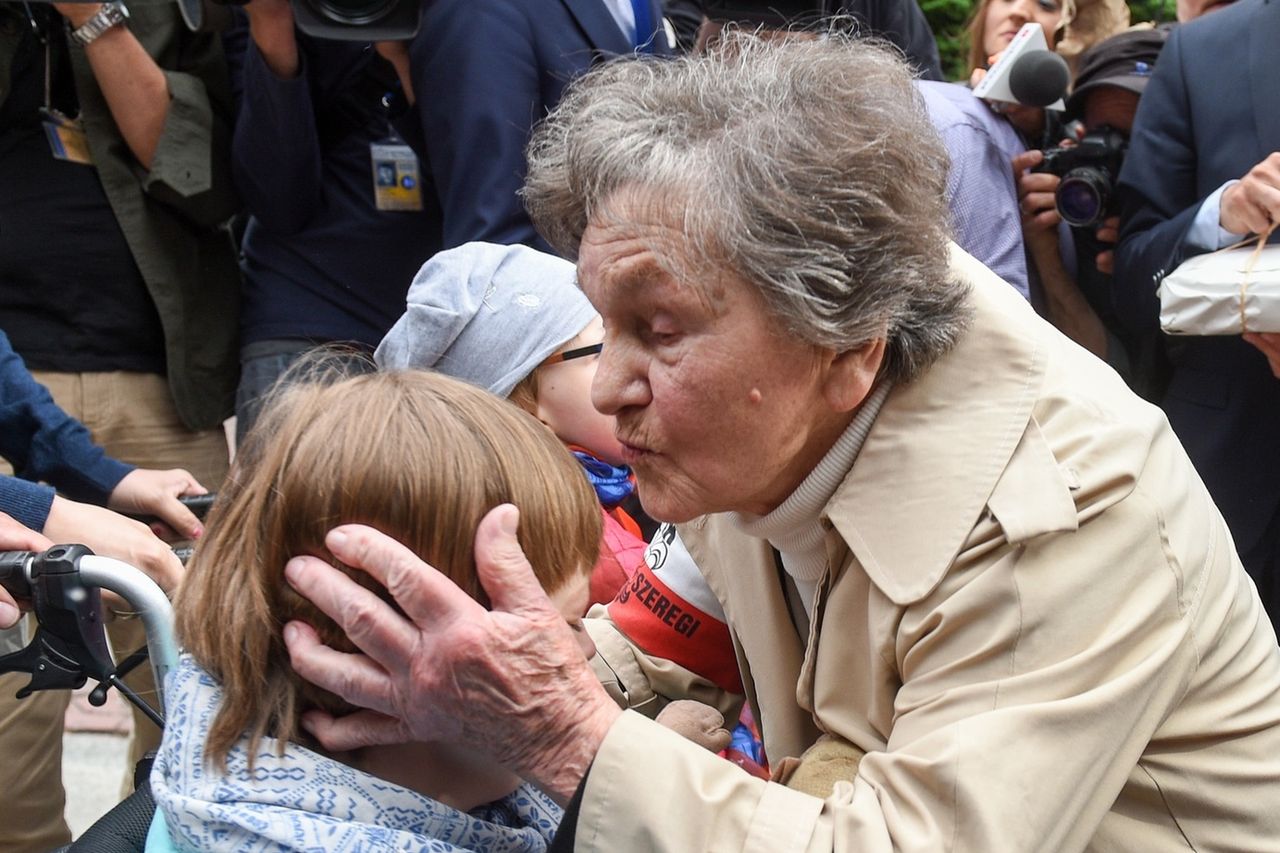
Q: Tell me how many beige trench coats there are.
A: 1